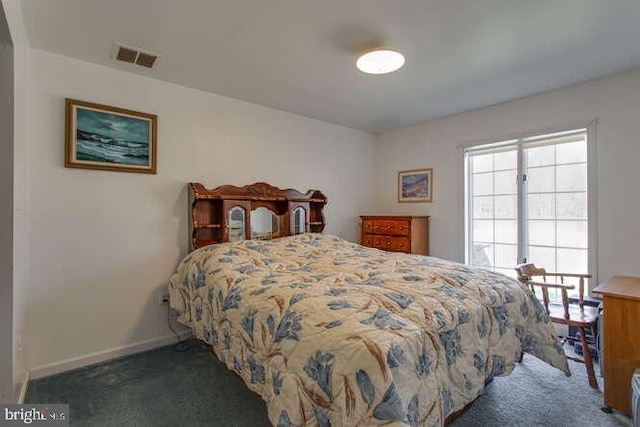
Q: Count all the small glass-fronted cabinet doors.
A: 2